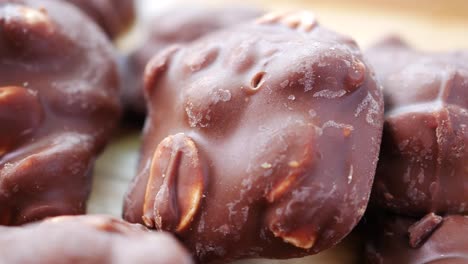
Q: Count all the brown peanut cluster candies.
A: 7